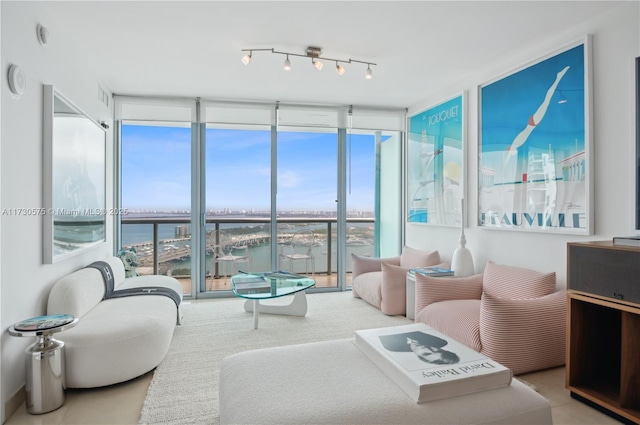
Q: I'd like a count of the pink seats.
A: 2